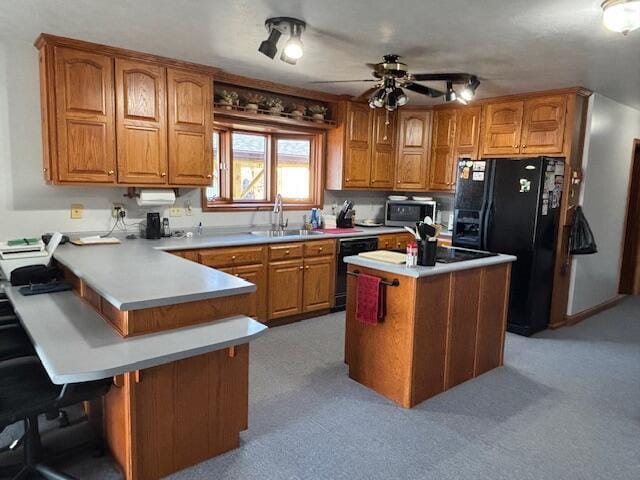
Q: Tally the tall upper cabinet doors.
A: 8